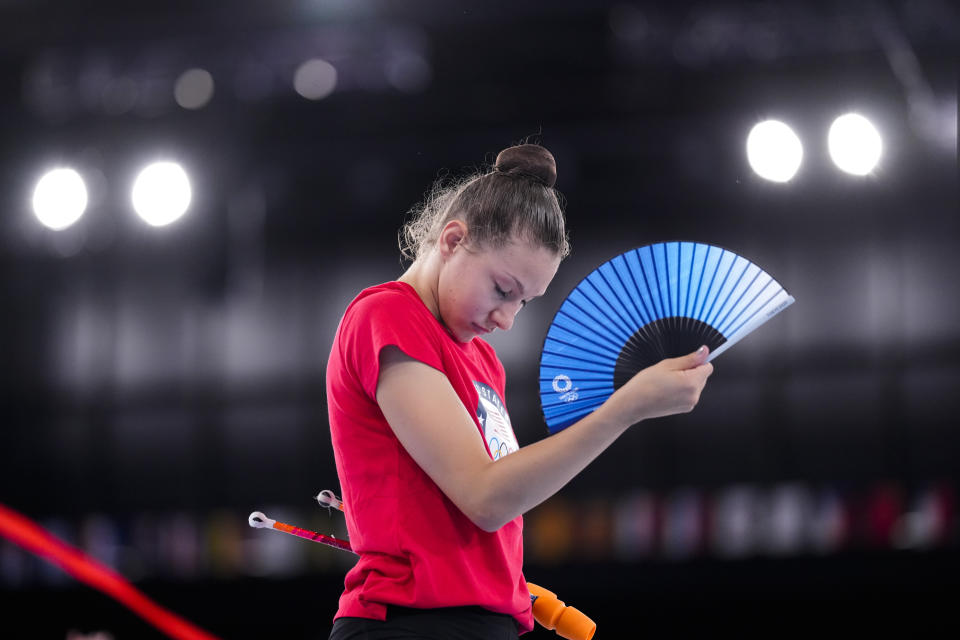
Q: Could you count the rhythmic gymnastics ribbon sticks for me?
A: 2